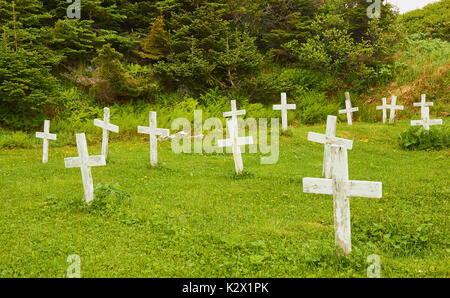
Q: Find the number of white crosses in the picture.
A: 14